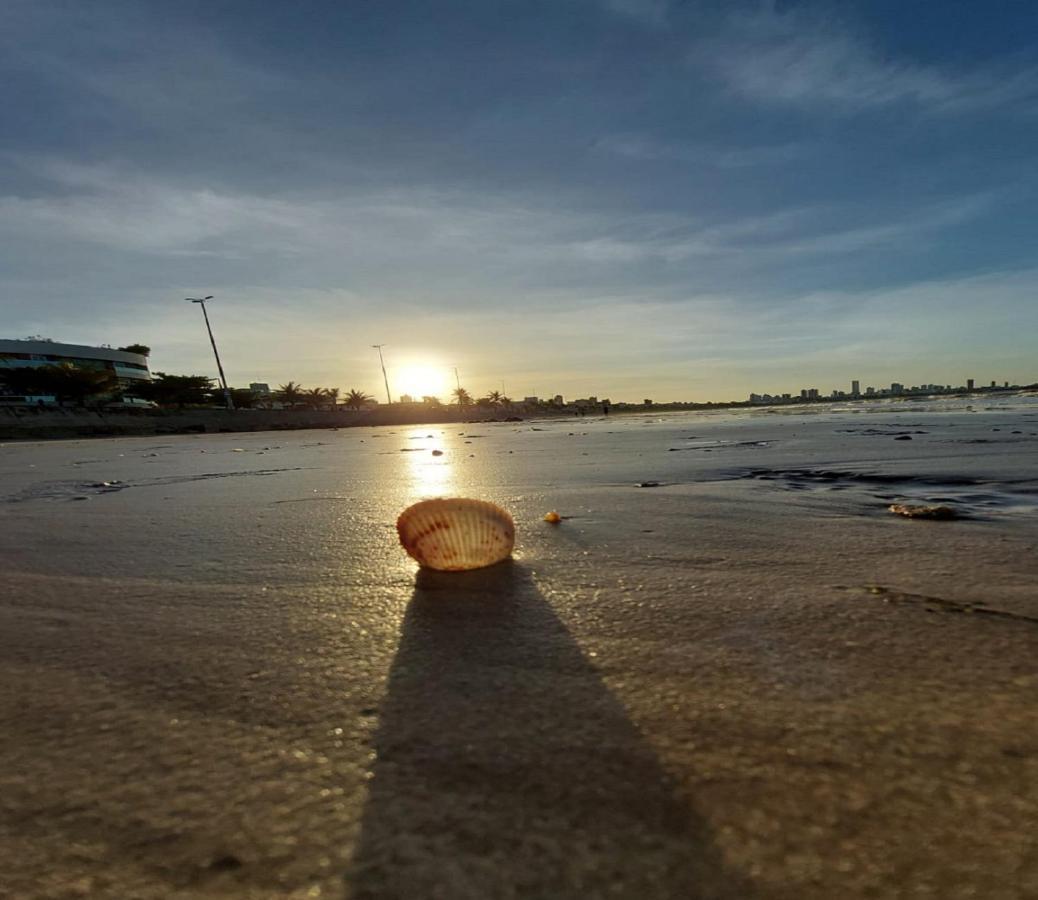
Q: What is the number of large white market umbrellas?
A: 0